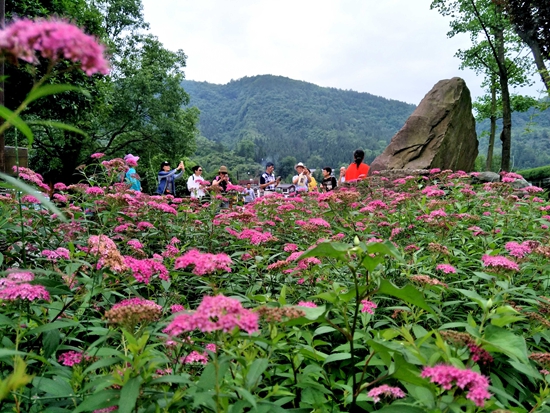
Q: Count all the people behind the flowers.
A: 11